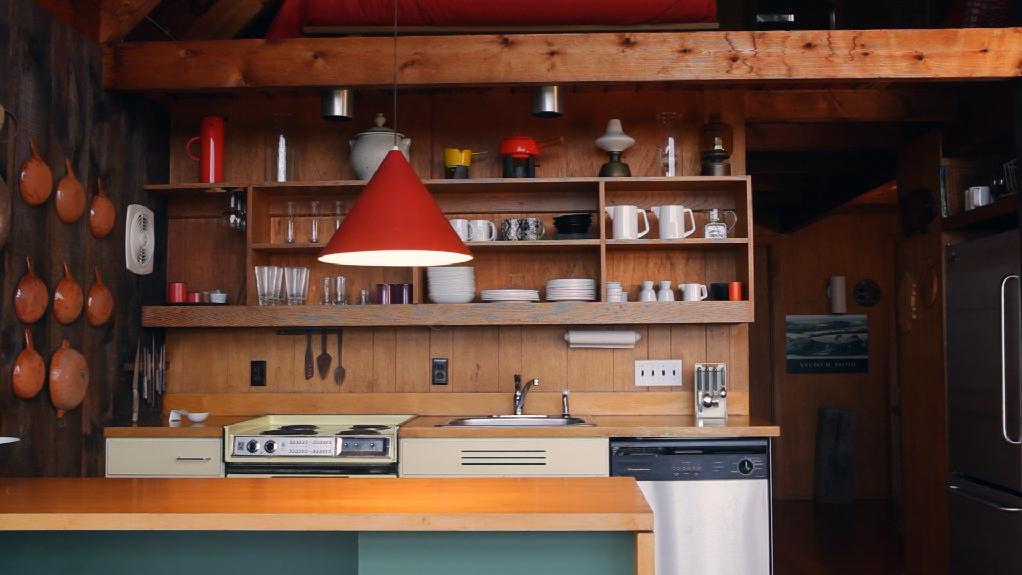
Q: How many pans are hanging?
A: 8